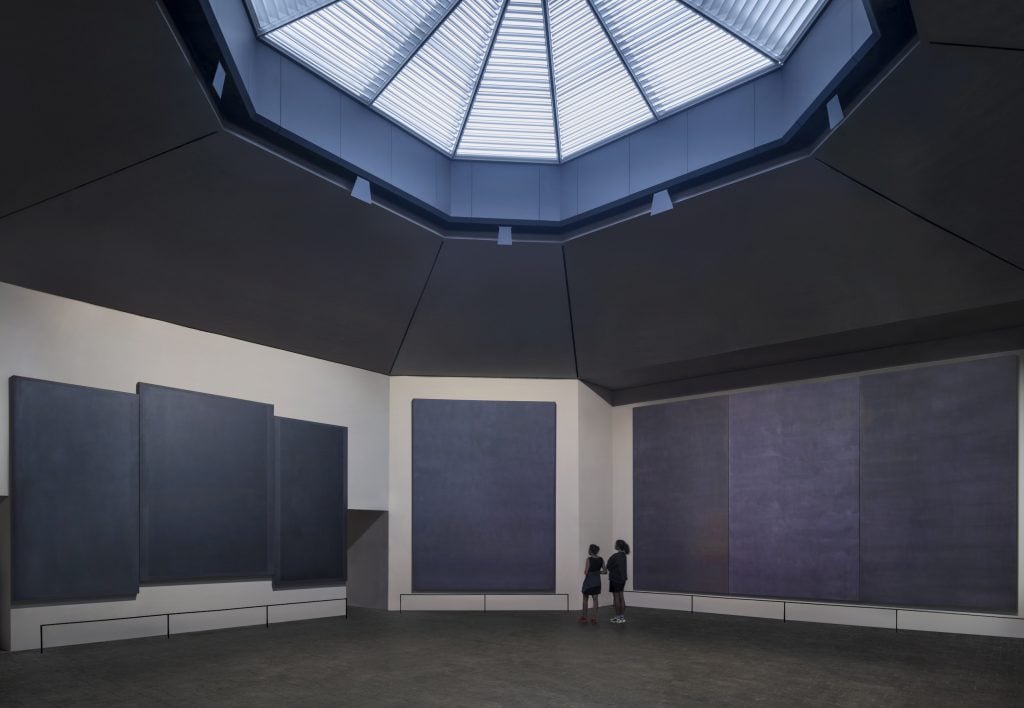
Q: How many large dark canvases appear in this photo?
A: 7